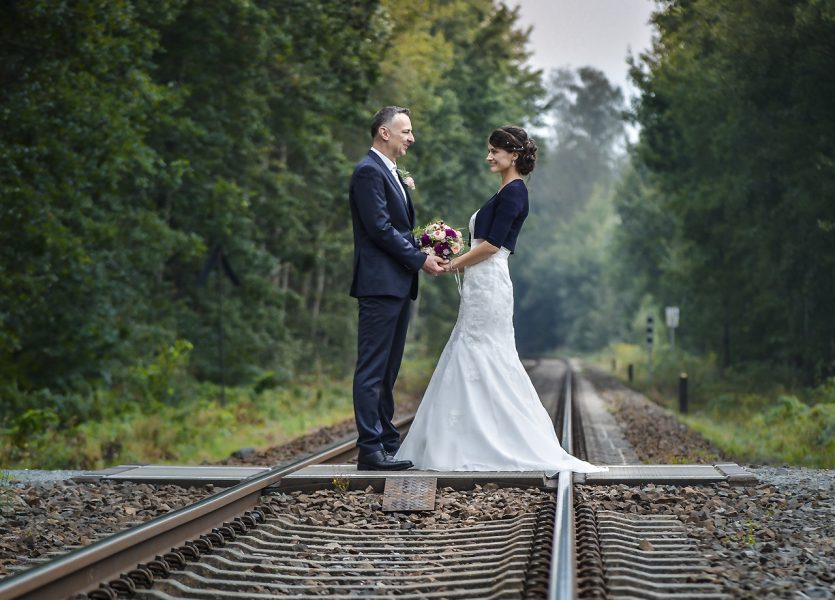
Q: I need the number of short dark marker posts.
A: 2